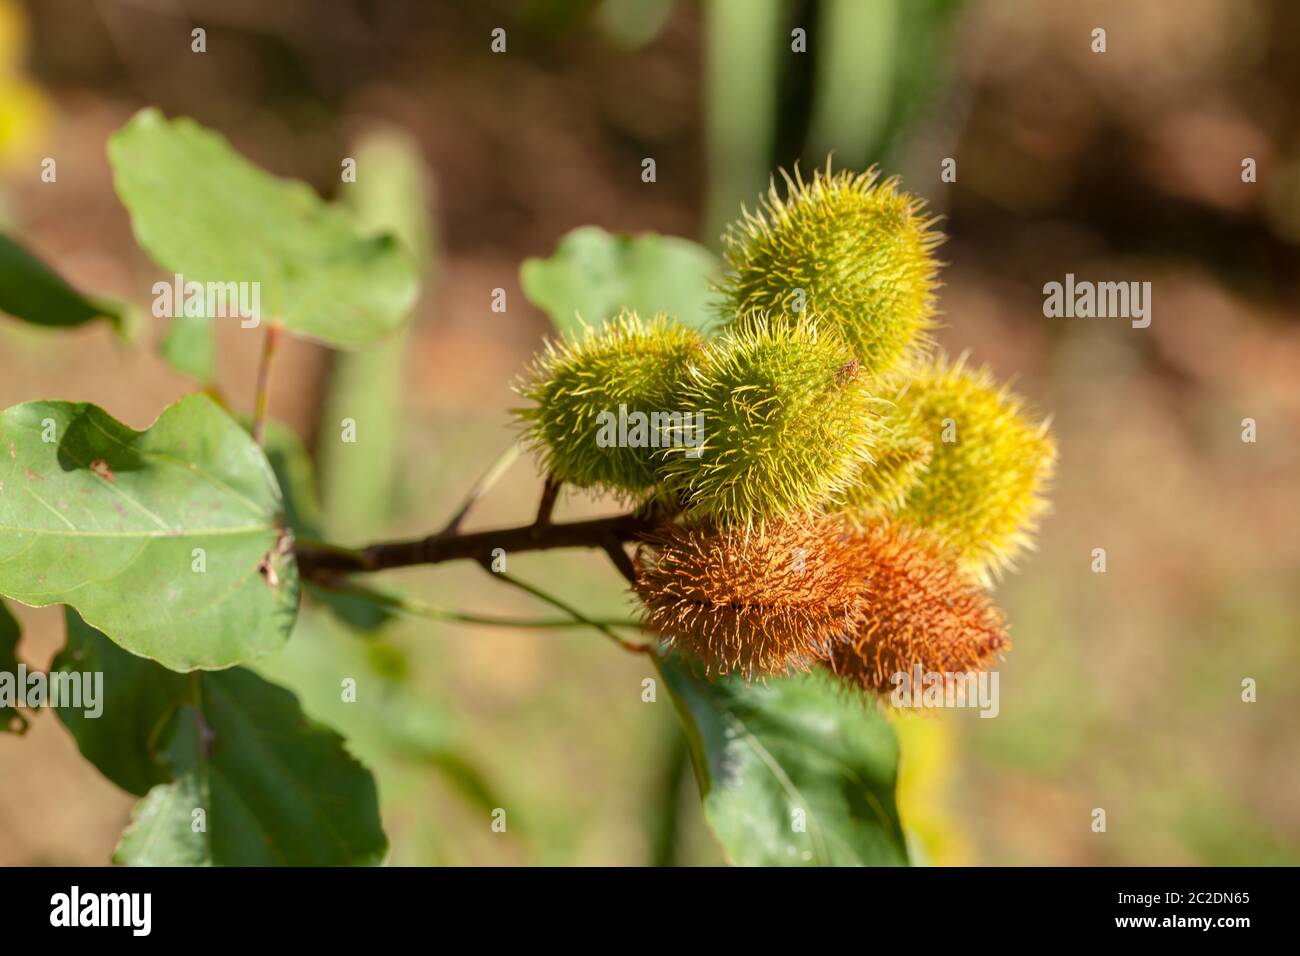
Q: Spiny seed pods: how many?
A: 7